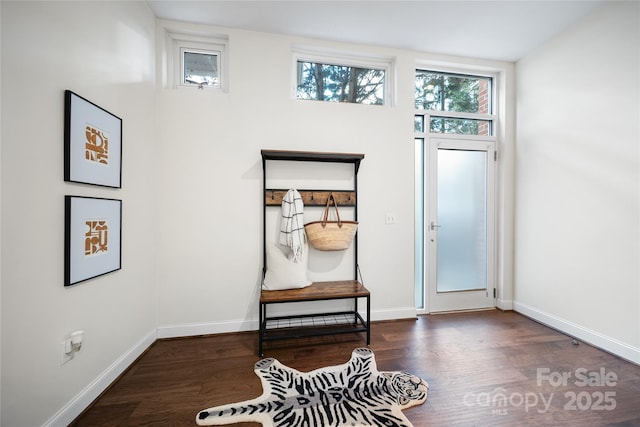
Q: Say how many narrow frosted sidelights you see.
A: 1